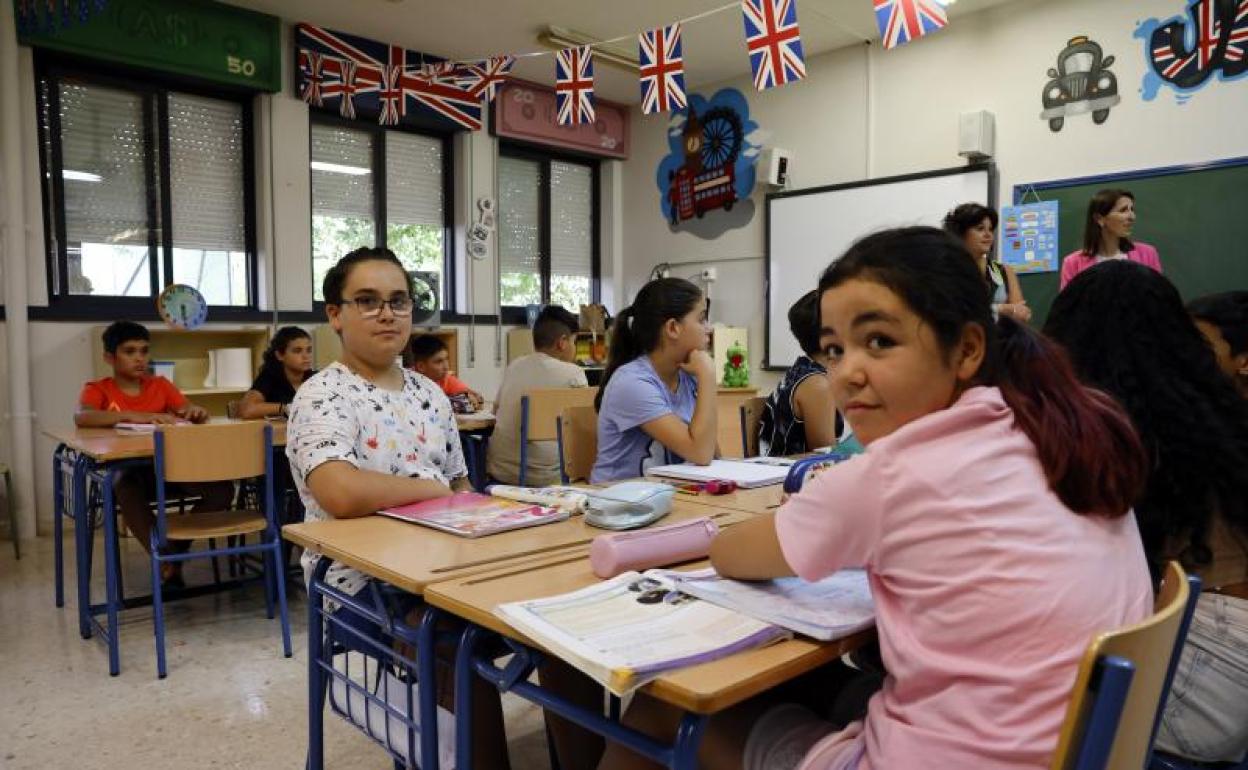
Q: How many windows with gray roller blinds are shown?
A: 3